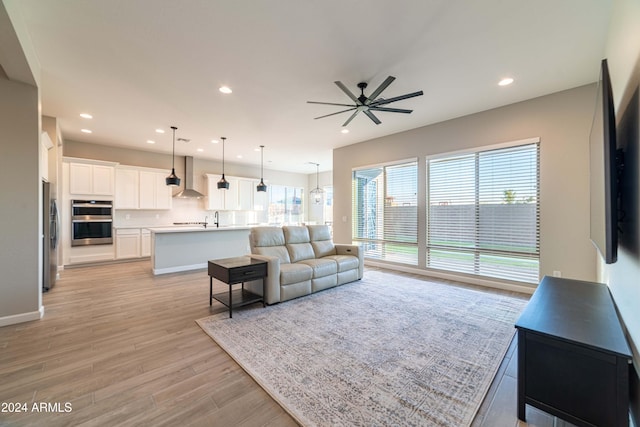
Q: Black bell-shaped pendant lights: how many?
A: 3